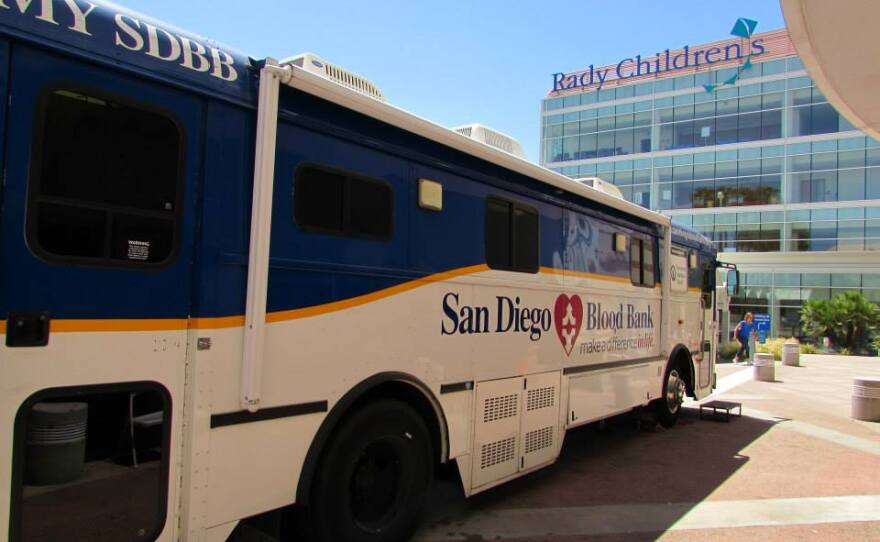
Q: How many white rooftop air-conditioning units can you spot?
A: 3